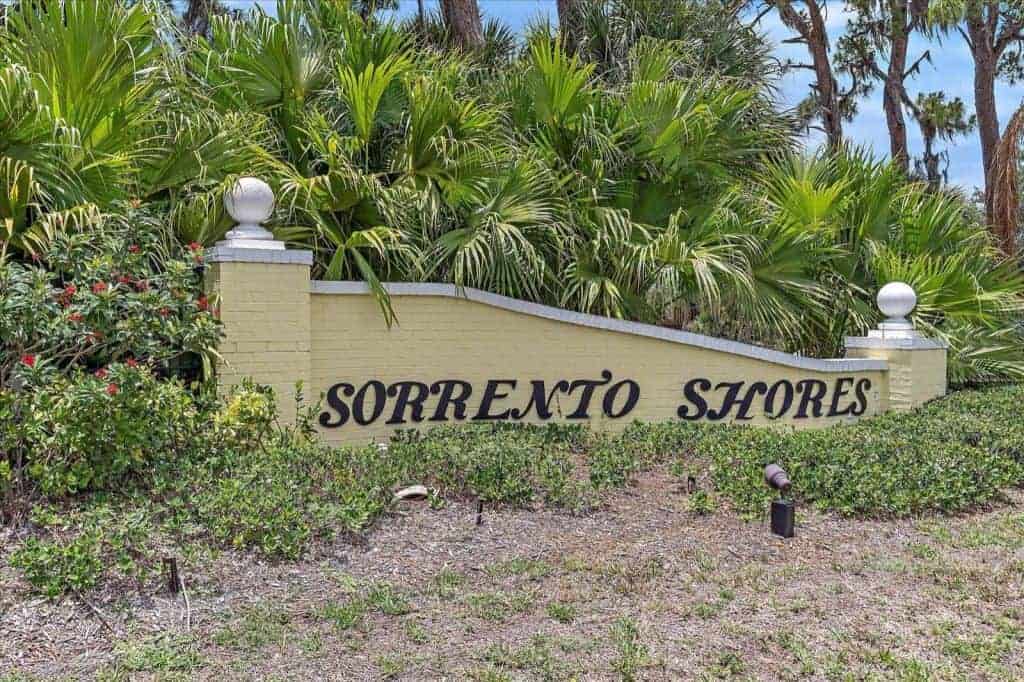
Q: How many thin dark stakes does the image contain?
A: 3